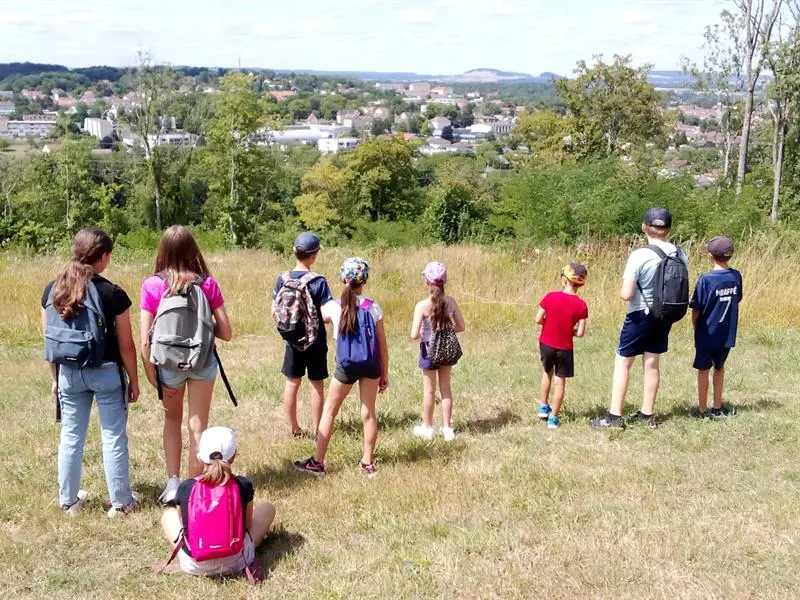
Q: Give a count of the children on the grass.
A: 9